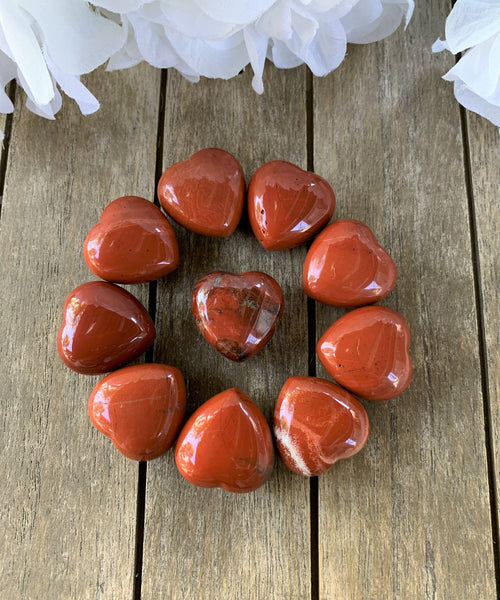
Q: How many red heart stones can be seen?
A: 10